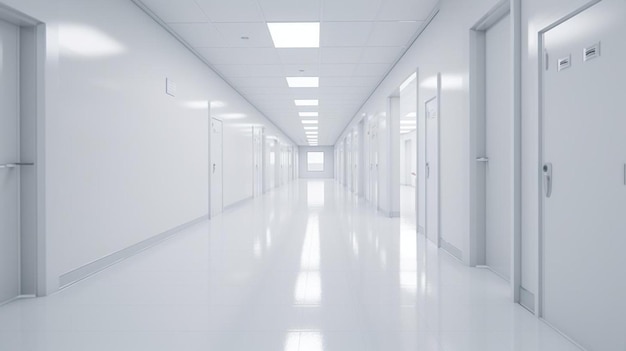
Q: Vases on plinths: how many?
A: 0